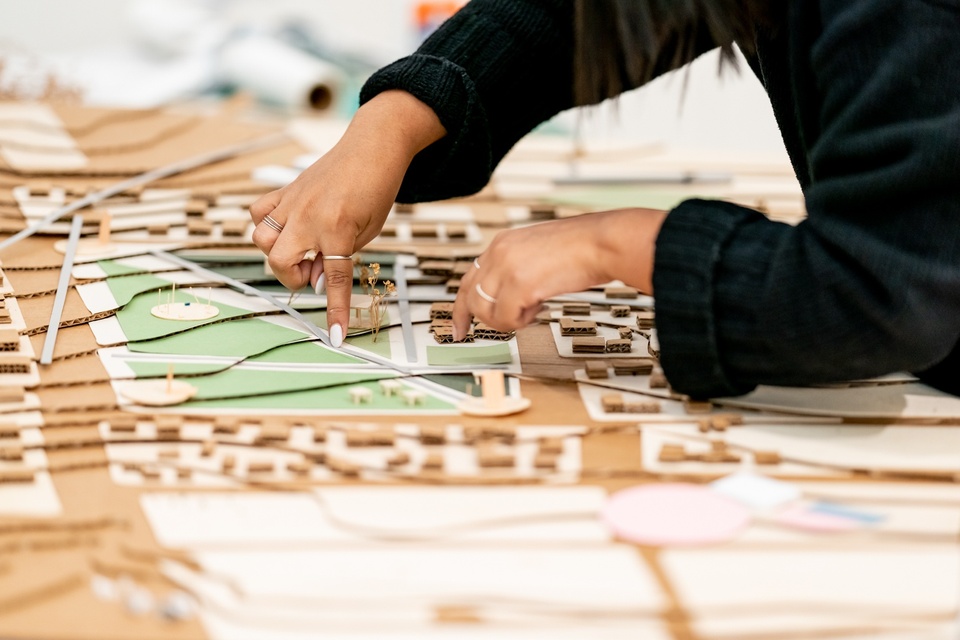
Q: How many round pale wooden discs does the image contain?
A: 4